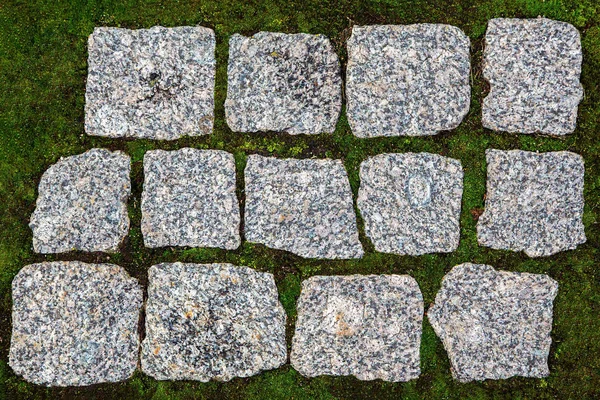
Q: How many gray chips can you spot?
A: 13